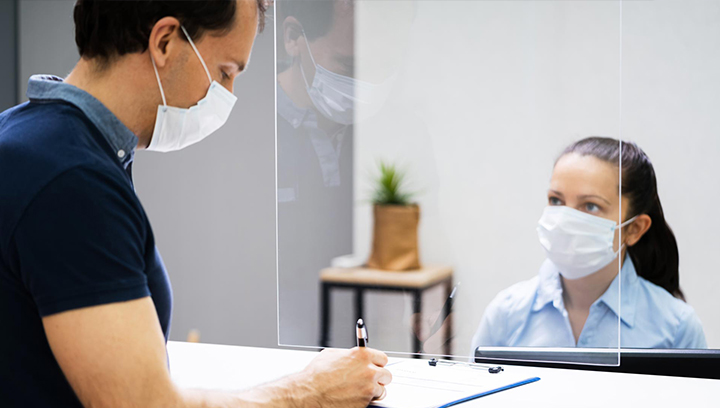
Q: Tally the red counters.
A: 0